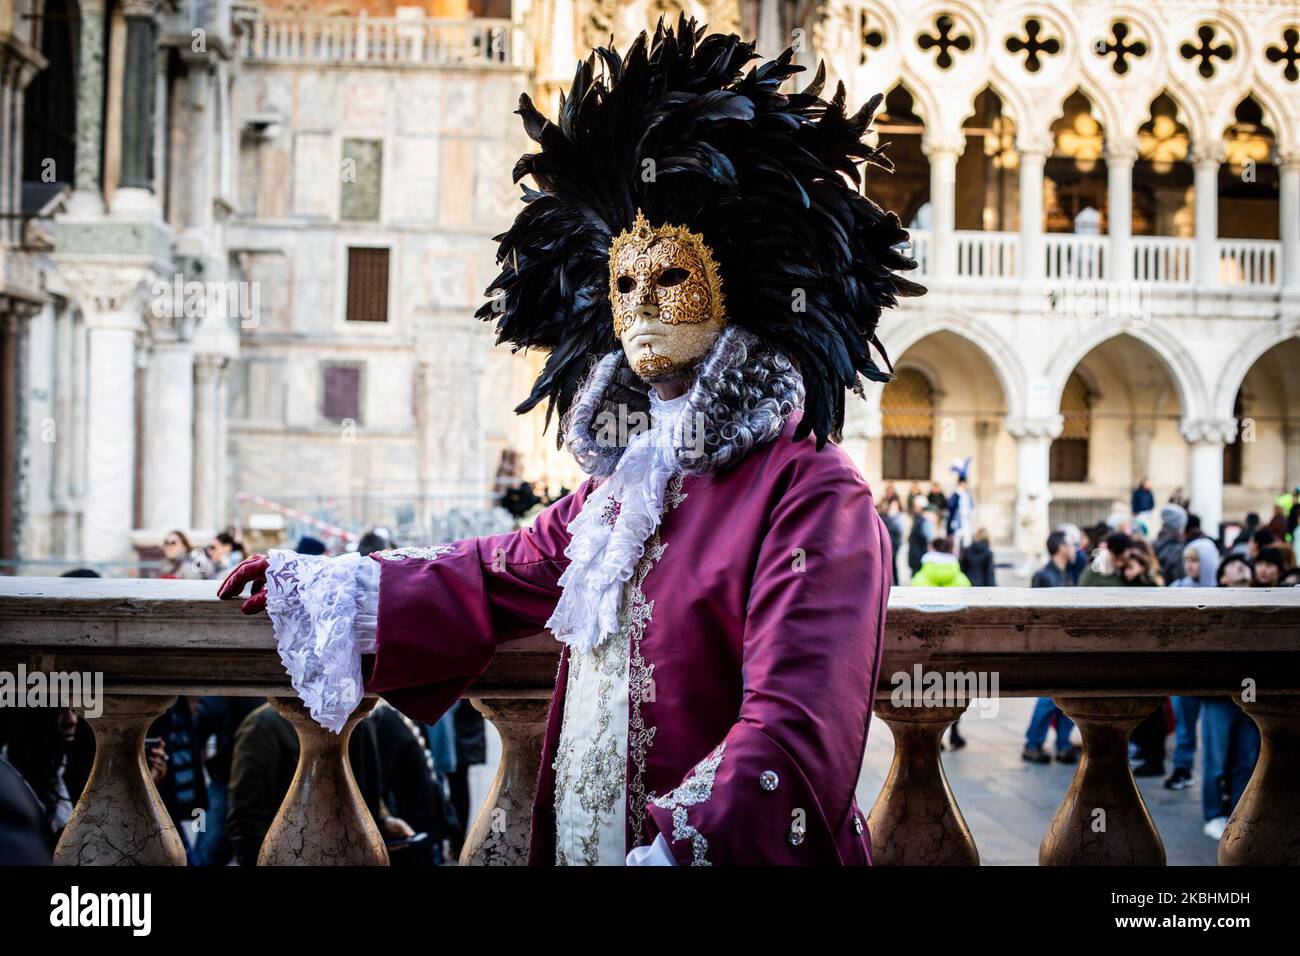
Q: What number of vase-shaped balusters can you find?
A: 6